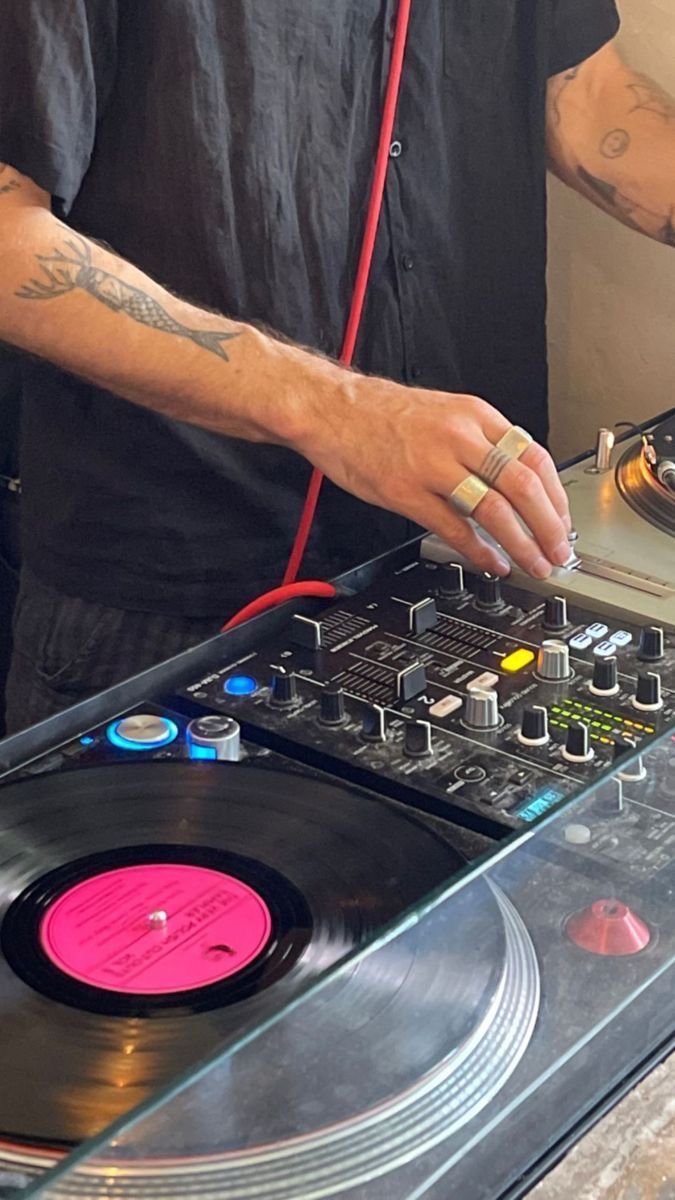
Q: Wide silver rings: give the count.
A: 2